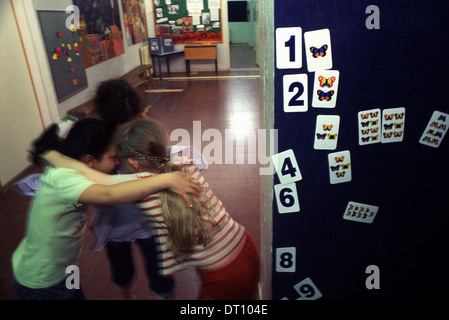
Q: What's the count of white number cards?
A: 6